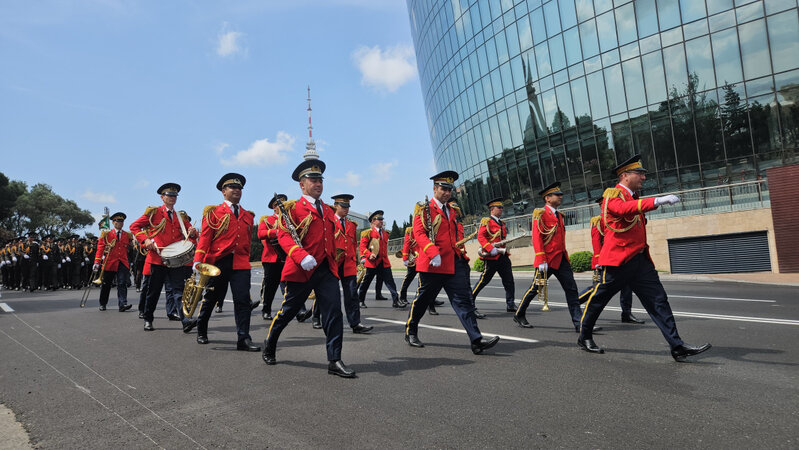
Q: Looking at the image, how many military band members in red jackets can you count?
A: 15